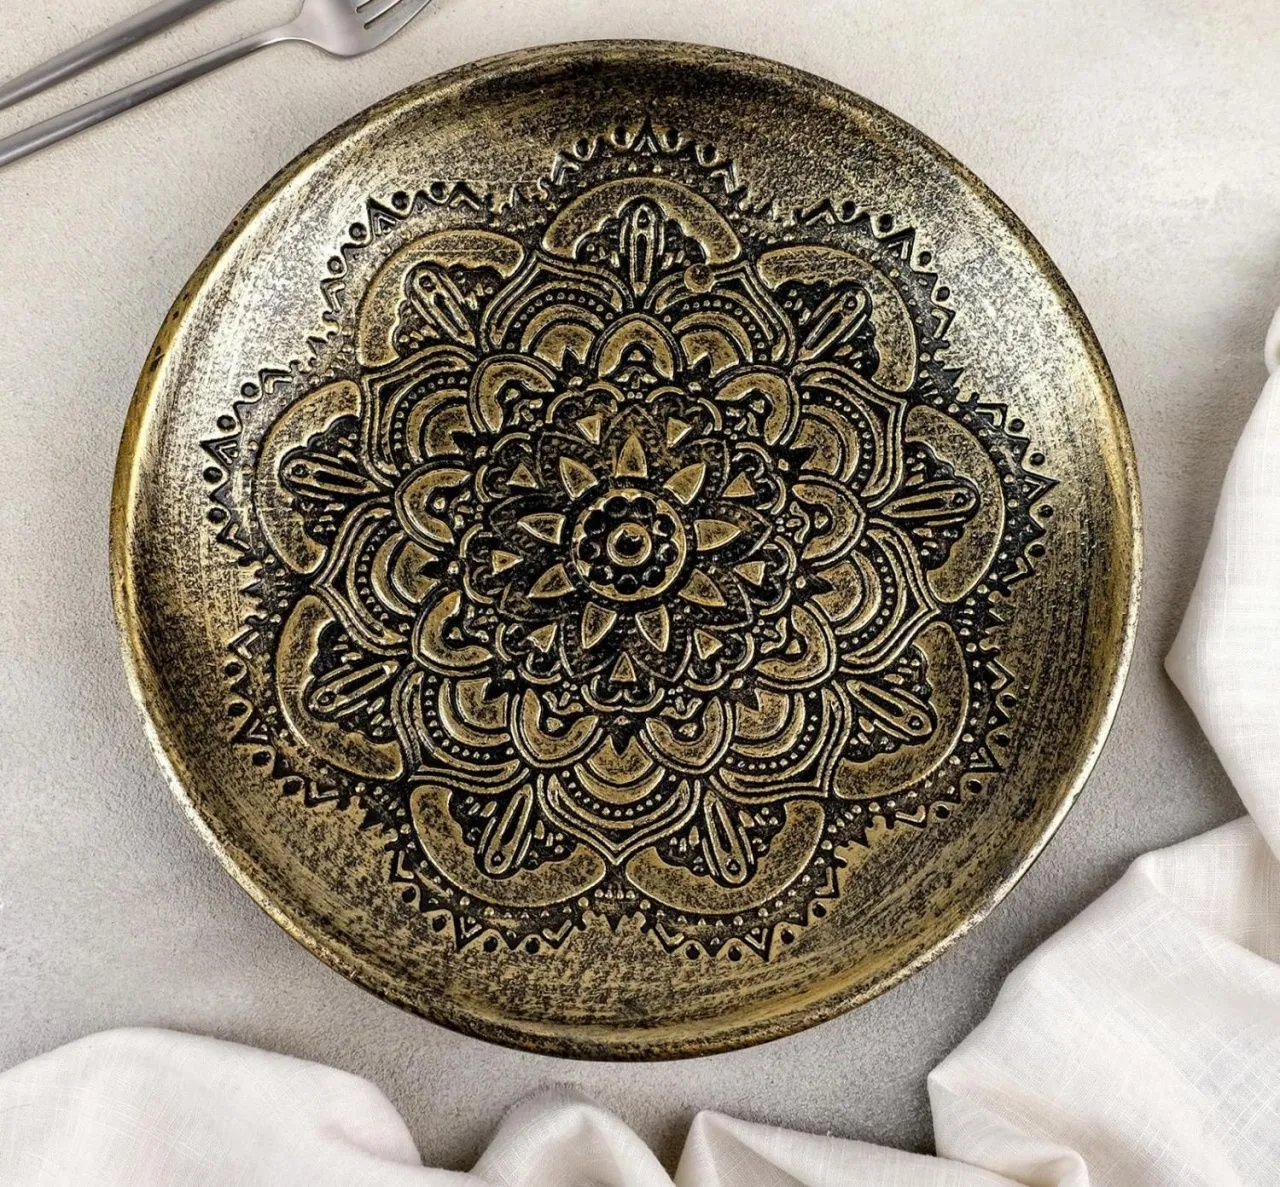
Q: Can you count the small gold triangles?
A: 9